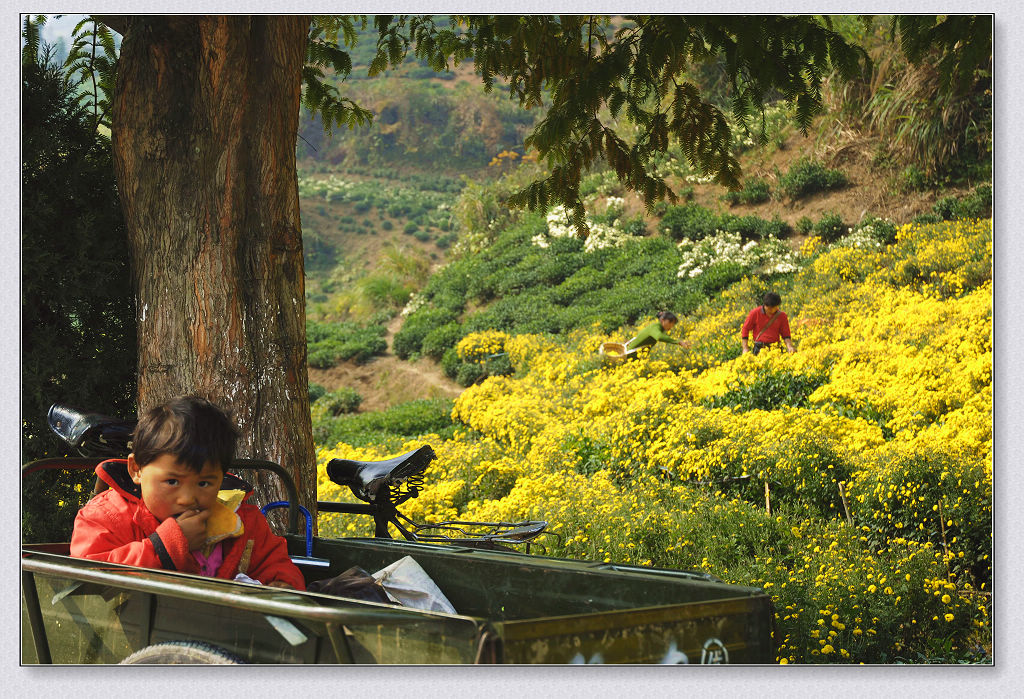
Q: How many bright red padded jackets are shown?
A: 1